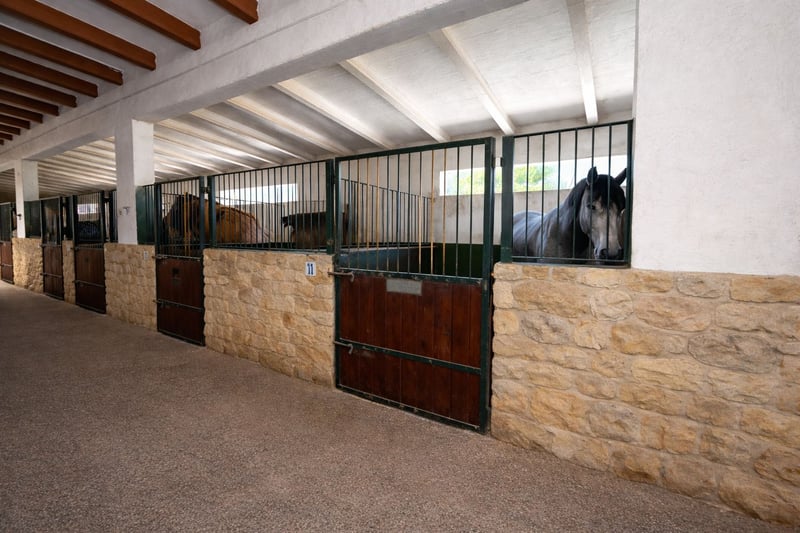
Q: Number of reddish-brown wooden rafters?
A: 12